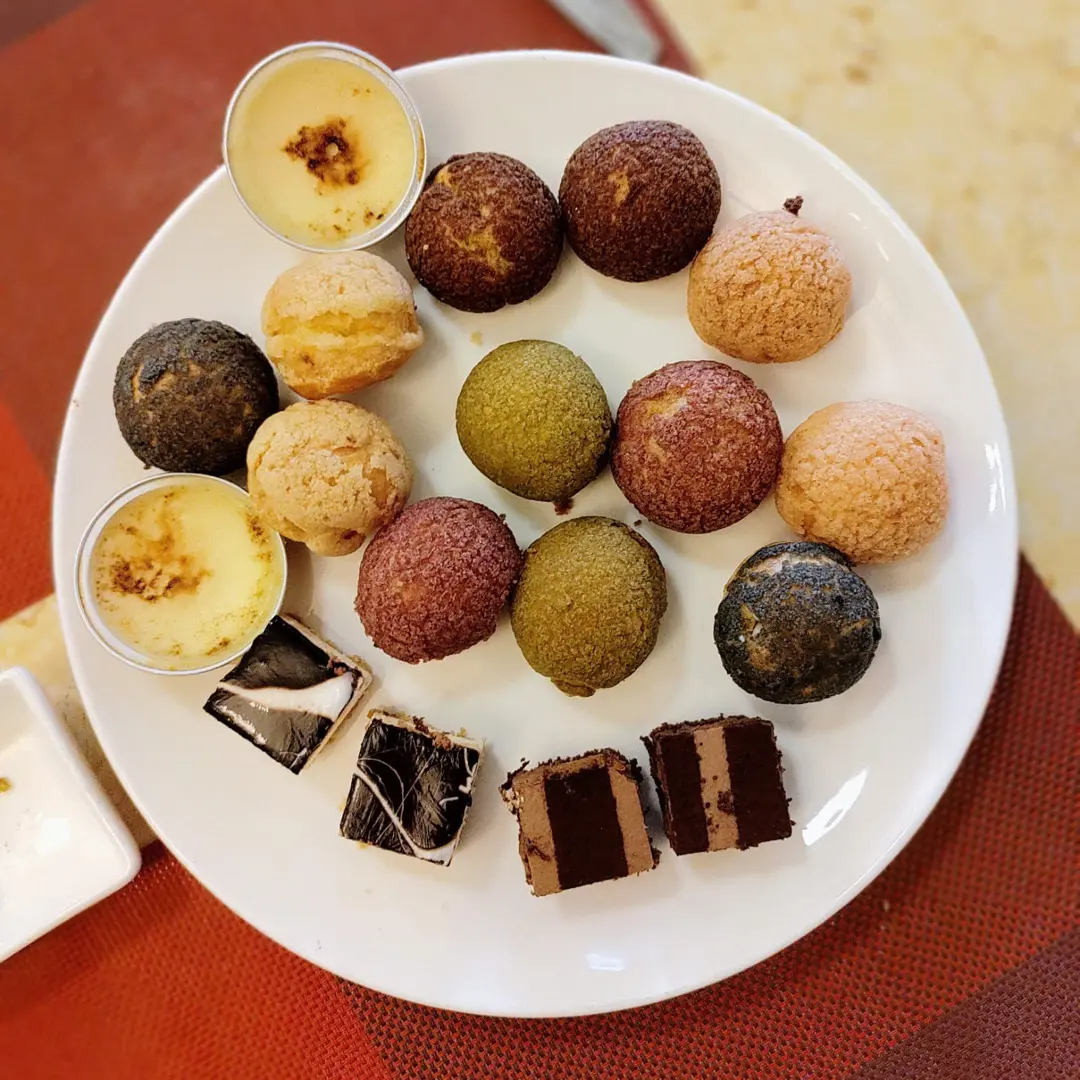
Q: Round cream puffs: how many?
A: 12